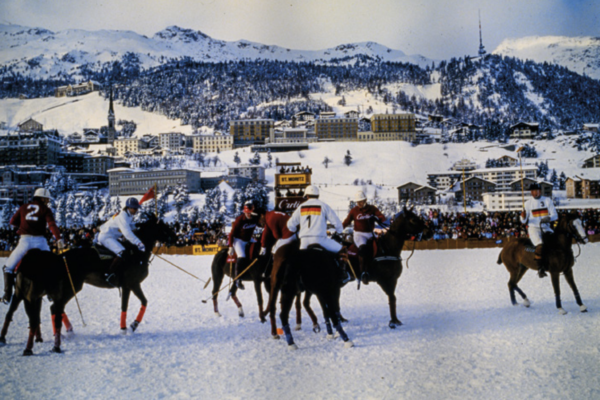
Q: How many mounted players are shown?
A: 7